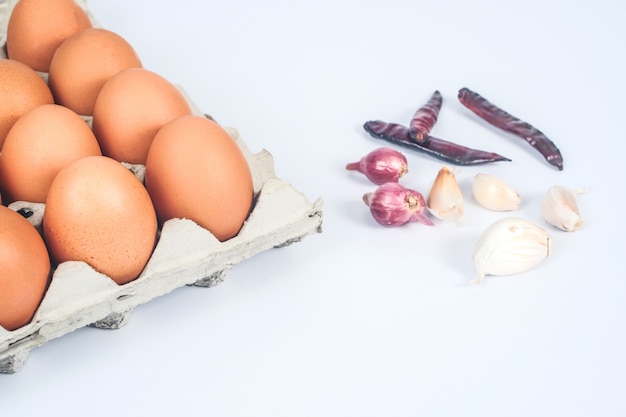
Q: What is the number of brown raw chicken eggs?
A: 8